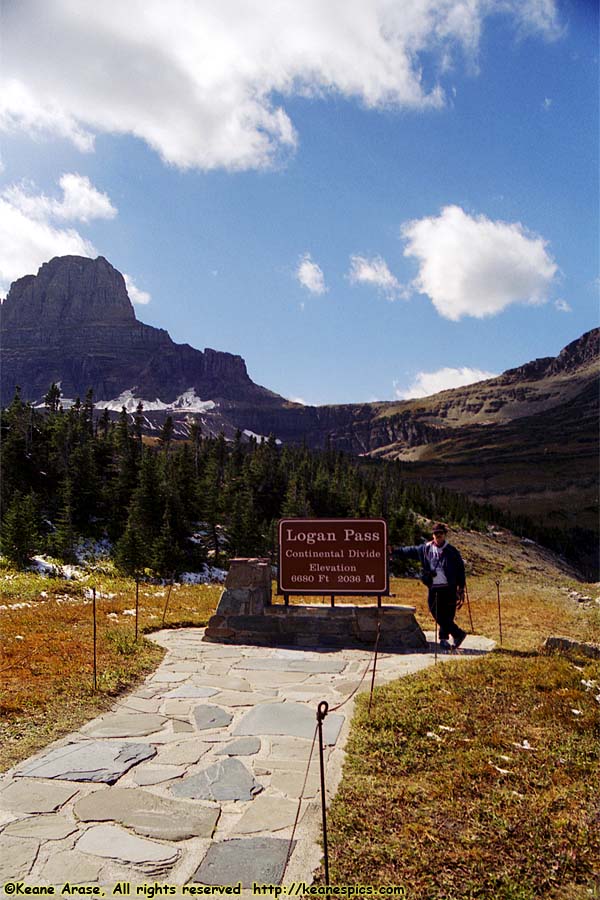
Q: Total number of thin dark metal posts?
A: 8